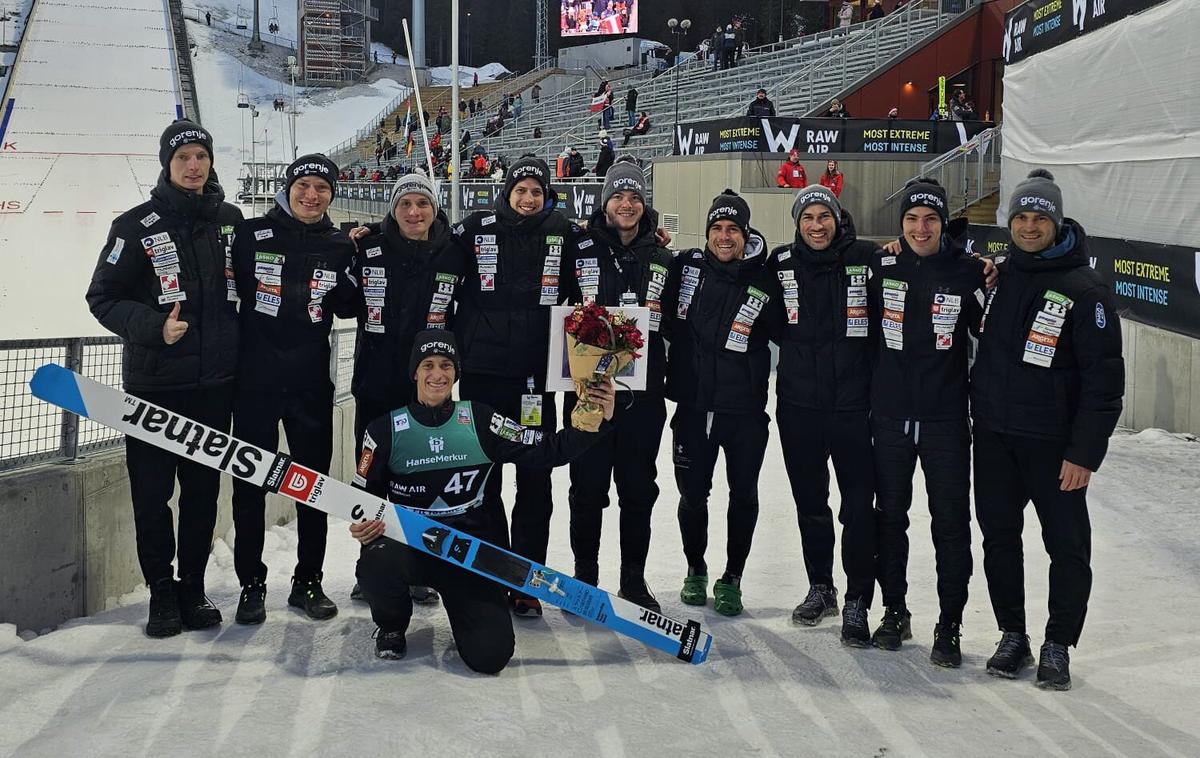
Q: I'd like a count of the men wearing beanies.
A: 10